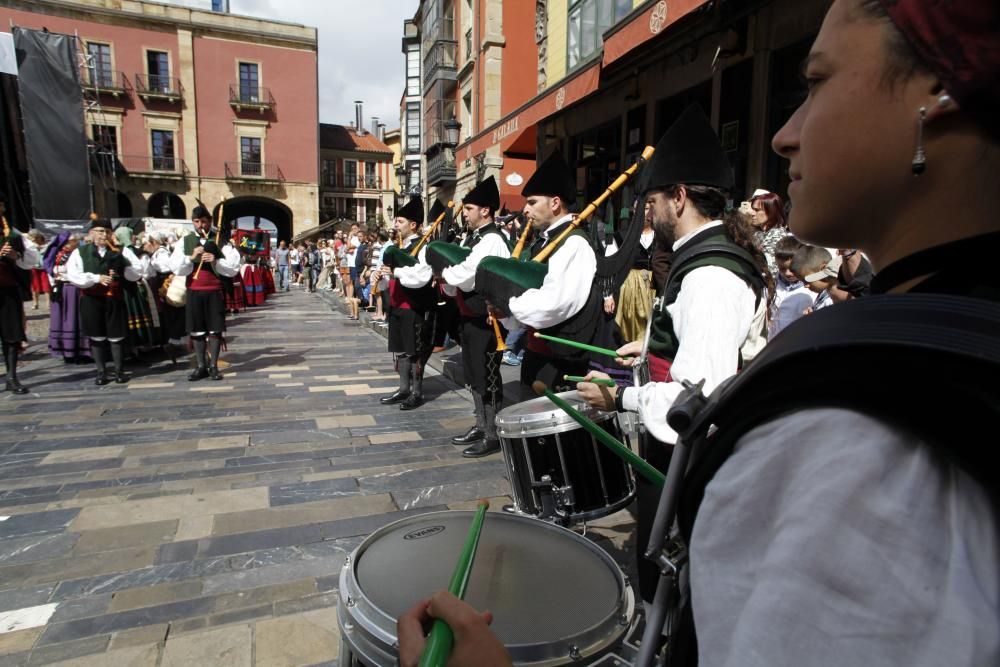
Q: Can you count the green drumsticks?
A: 4